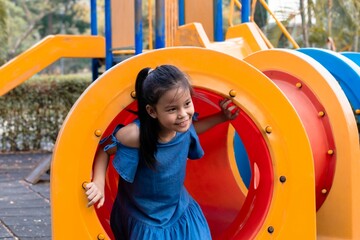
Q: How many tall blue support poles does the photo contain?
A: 7